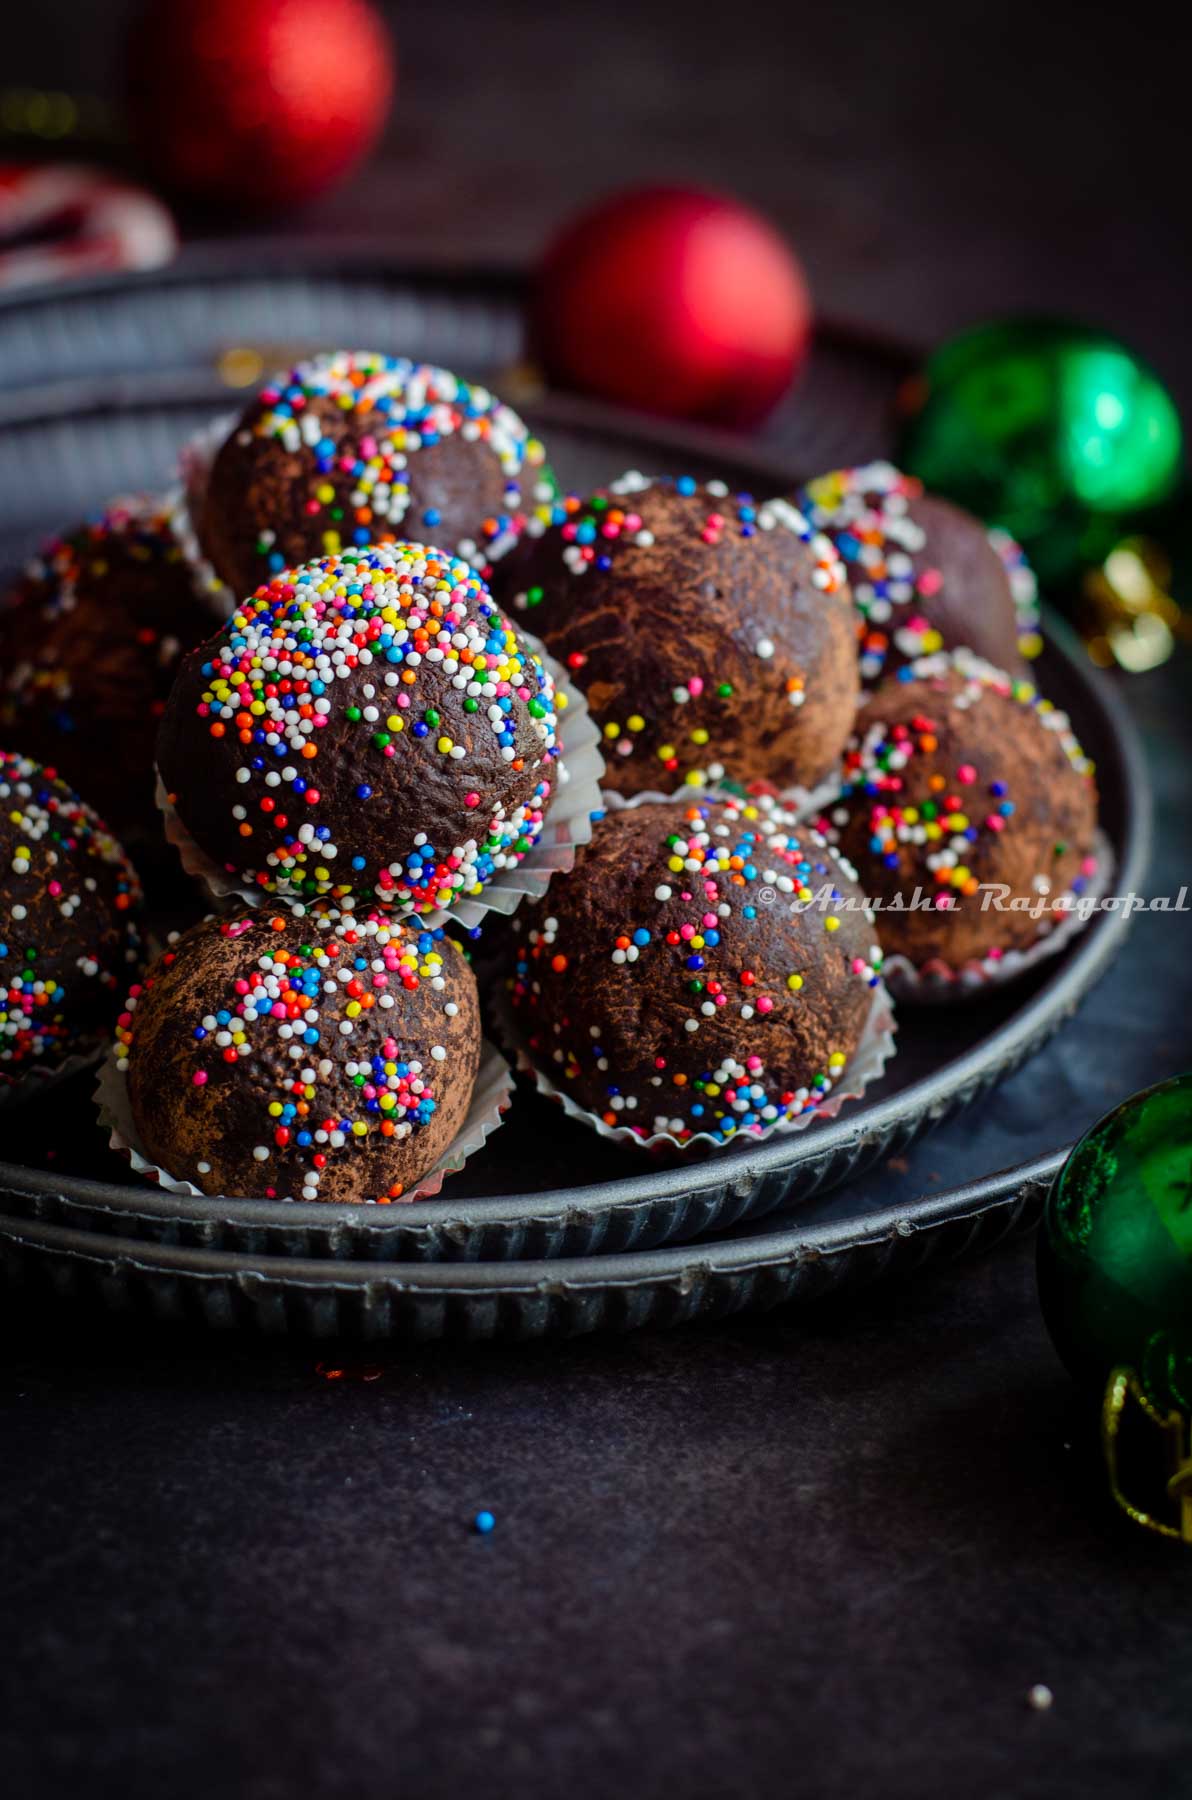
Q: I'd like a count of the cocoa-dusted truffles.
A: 9